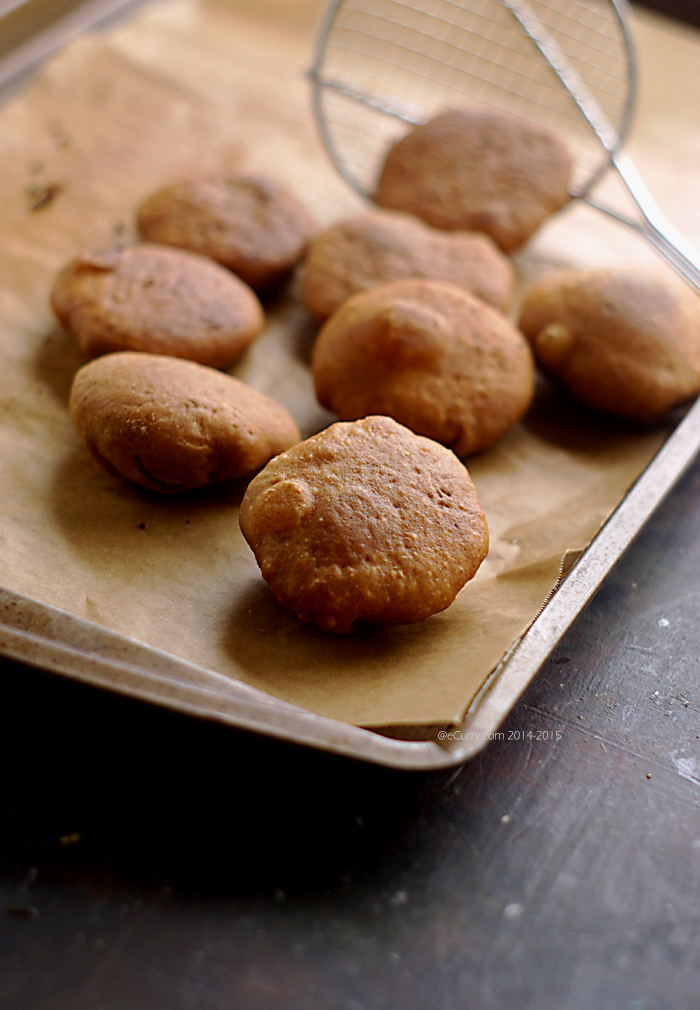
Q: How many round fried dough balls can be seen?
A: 8